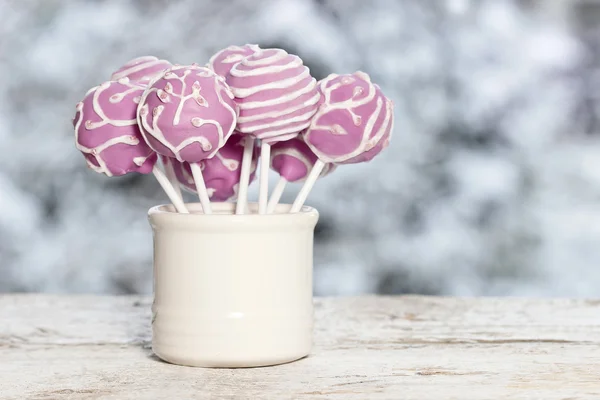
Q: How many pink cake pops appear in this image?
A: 8